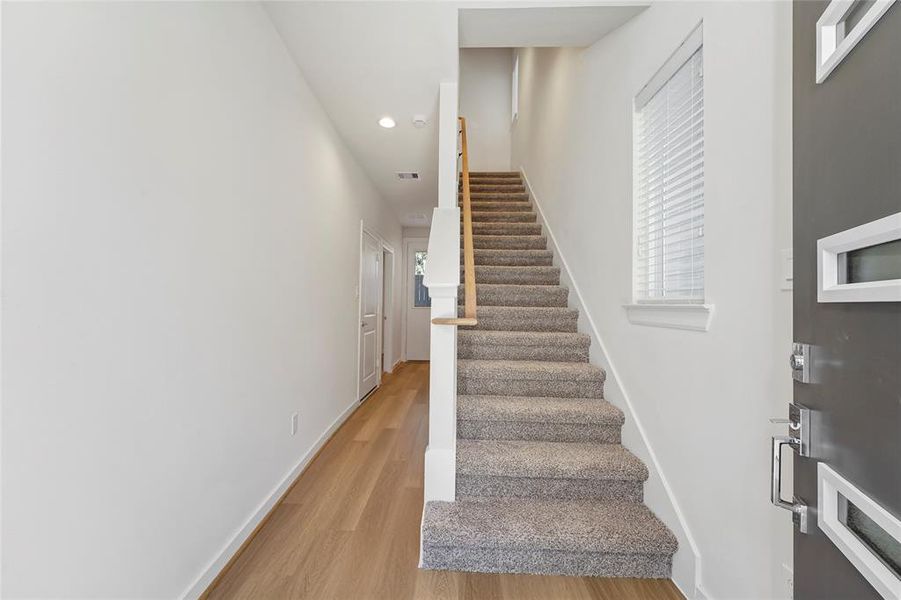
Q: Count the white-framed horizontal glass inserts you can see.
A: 3